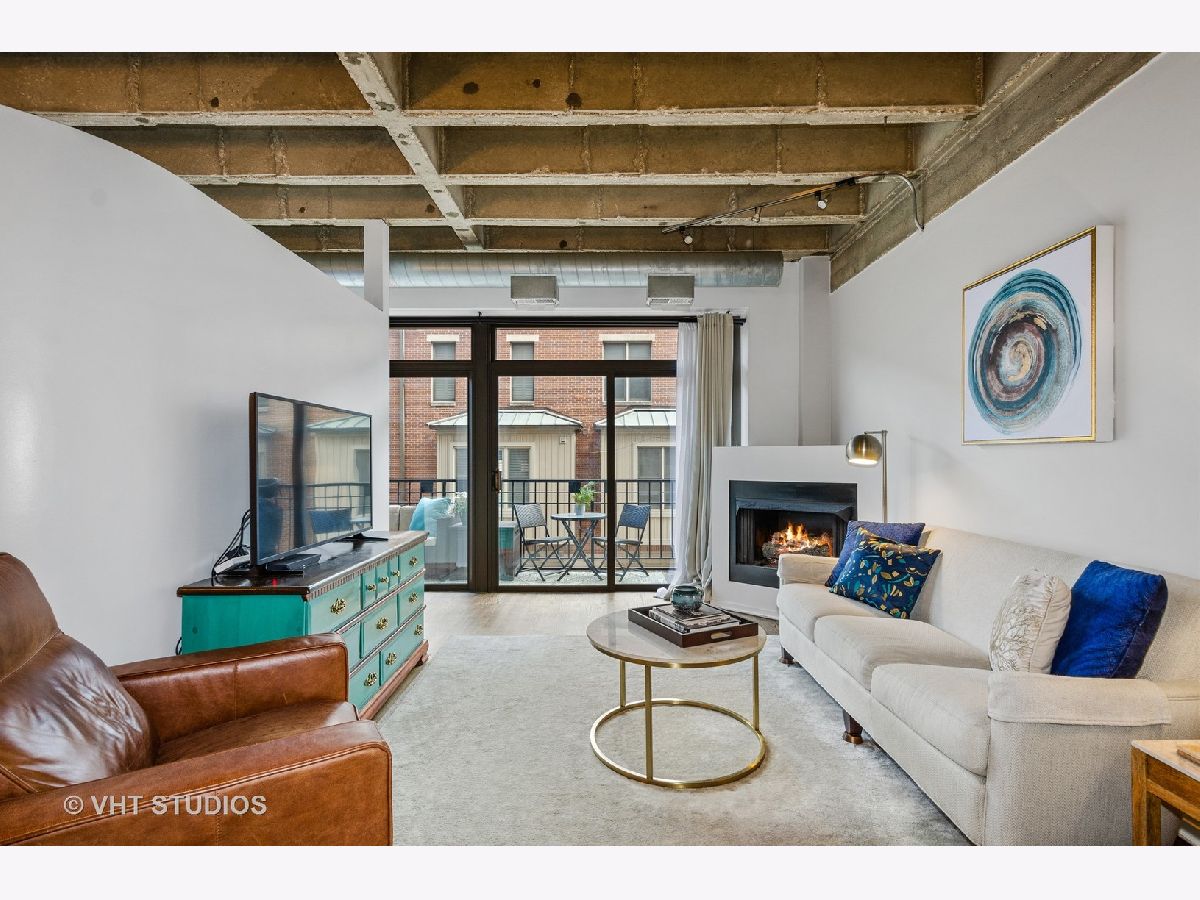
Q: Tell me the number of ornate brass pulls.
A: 10